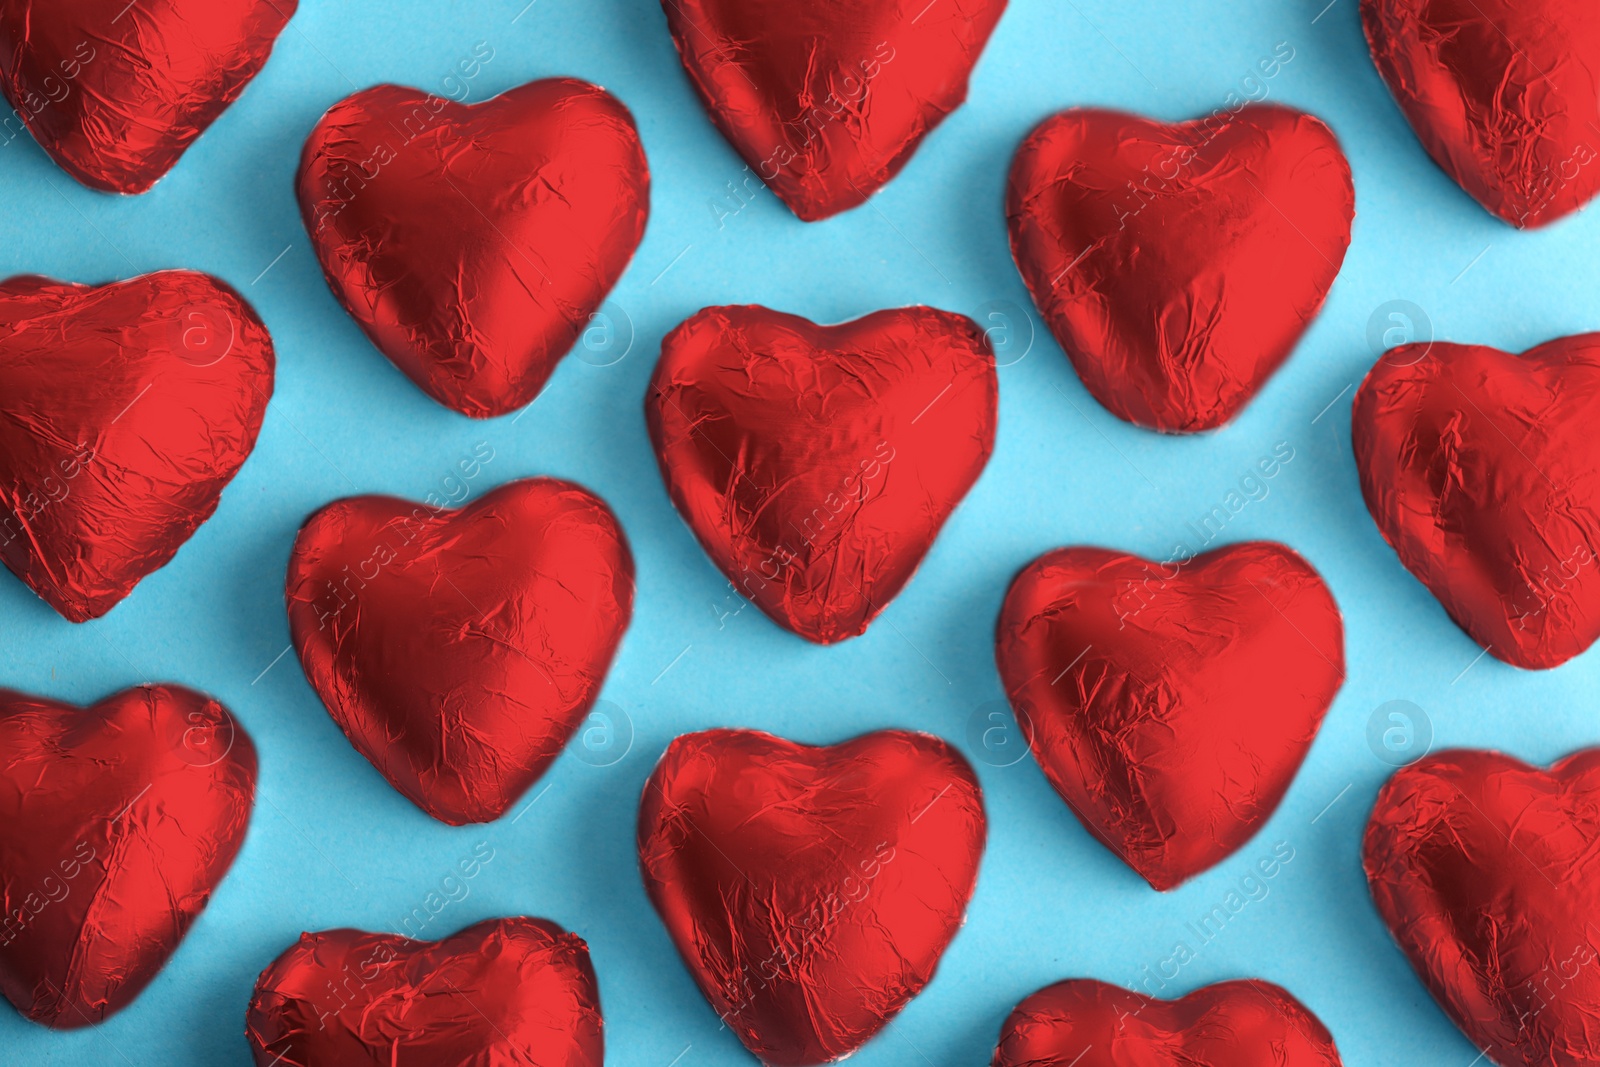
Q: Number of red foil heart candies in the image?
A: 15